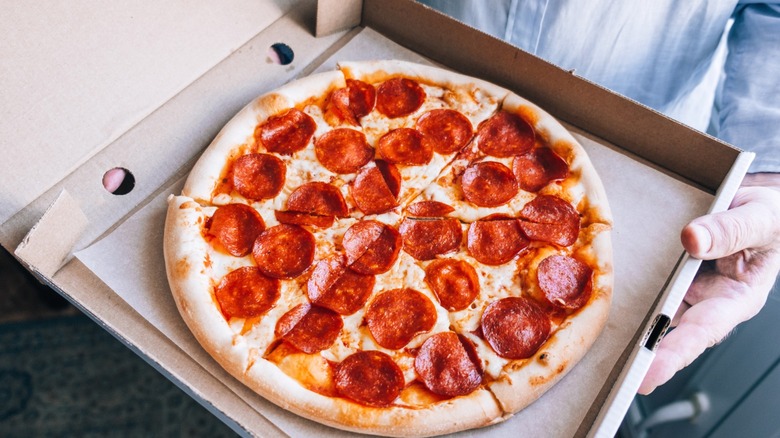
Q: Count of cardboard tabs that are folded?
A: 2